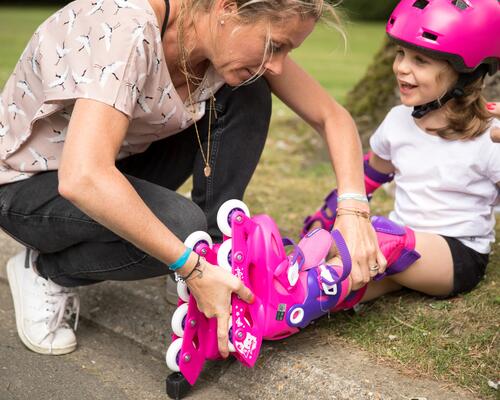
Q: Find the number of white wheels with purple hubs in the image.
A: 7